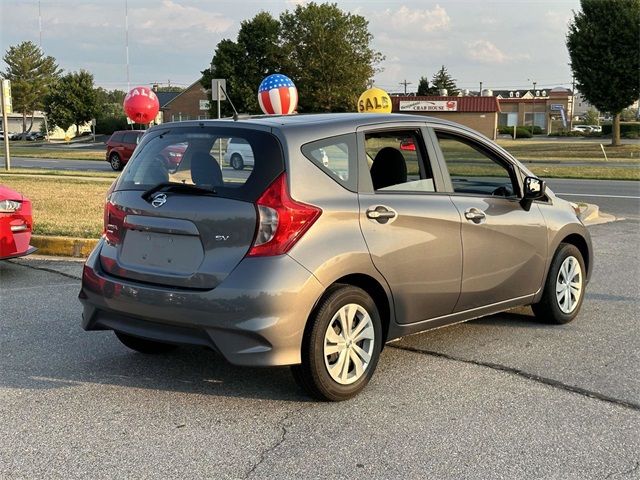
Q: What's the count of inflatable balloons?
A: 3